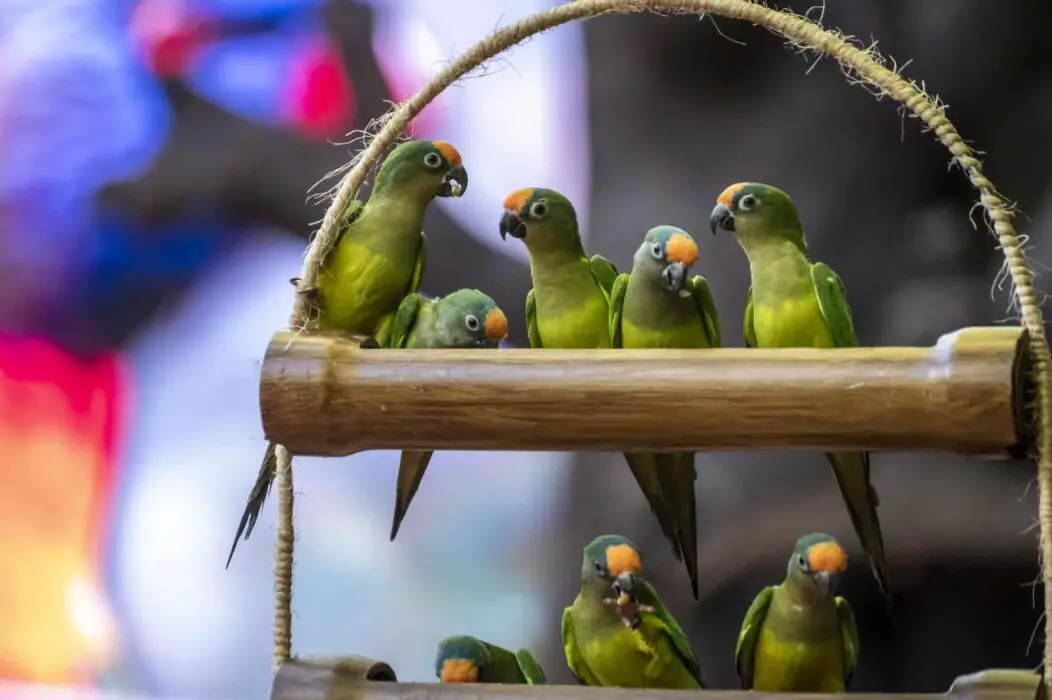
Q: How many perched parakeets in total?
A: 8